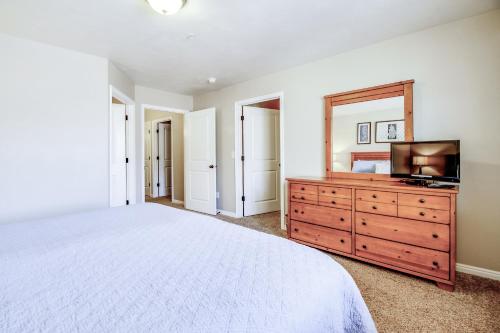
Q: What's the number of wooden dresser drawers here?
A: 12